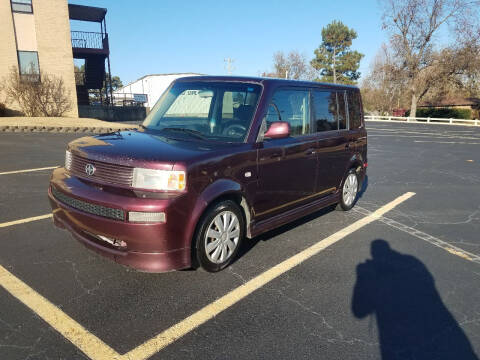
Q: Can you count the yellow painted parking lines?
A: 4